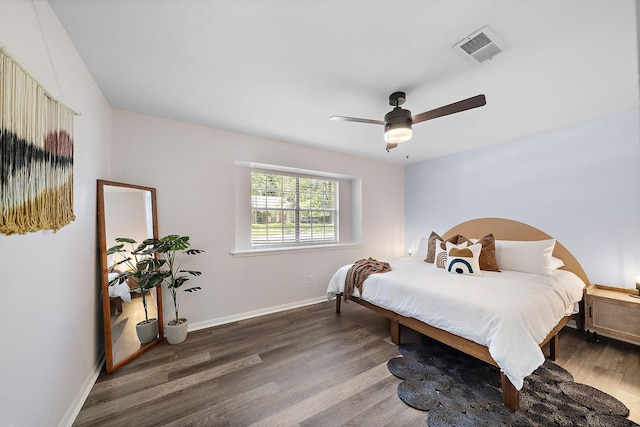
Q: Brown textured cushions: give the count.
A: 2